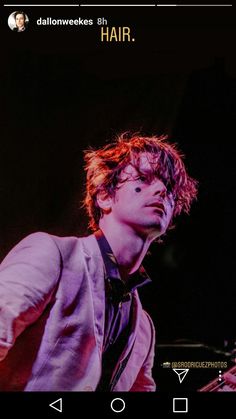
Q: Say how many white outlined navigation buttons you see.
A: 3